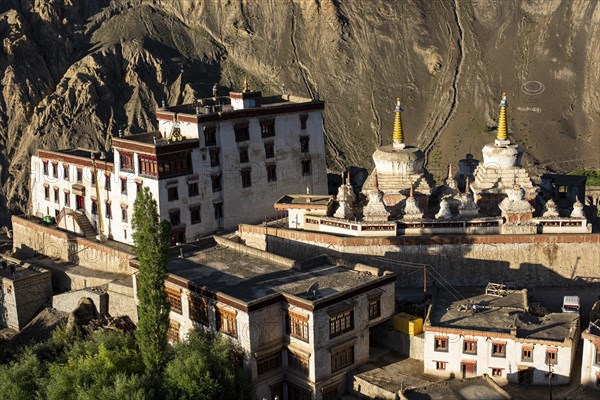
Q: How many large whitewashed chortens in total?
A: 2